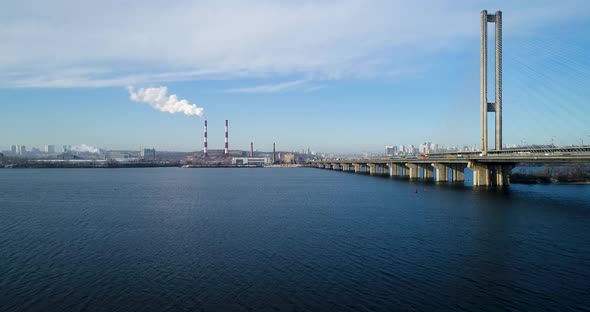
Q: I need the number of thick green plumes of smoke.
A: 0